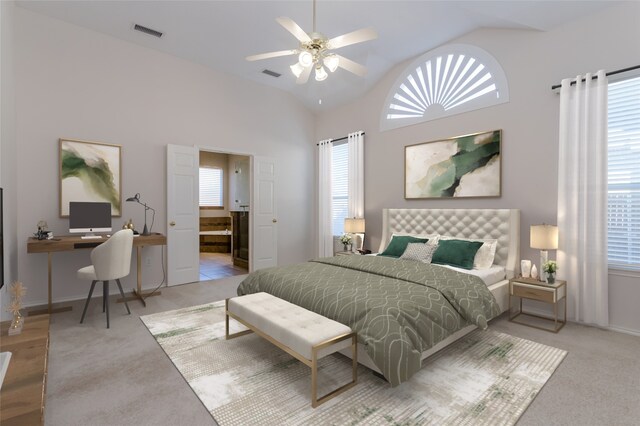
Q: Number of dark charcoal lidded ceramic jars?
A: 0